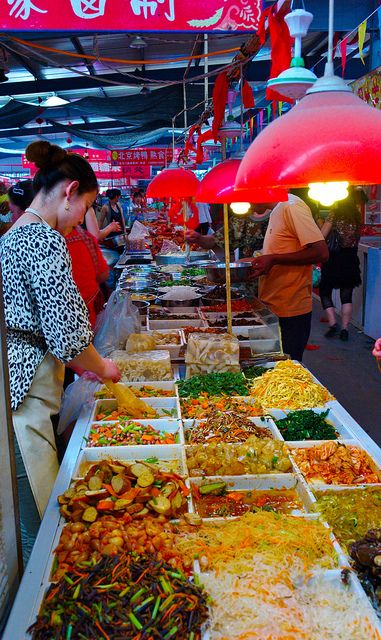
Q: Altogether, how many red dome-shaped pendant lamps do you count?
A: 3